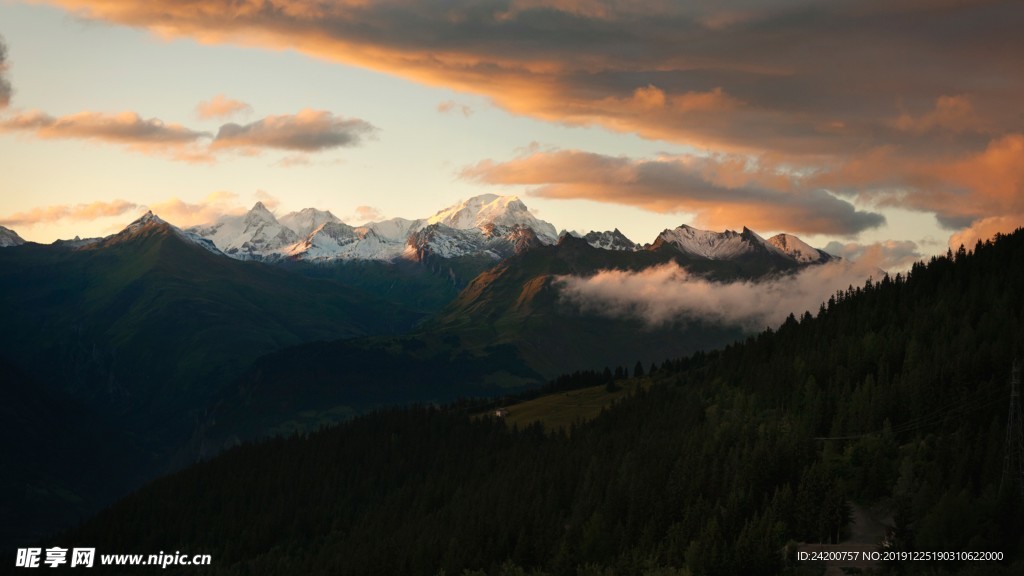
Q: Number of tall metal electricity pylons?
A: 1